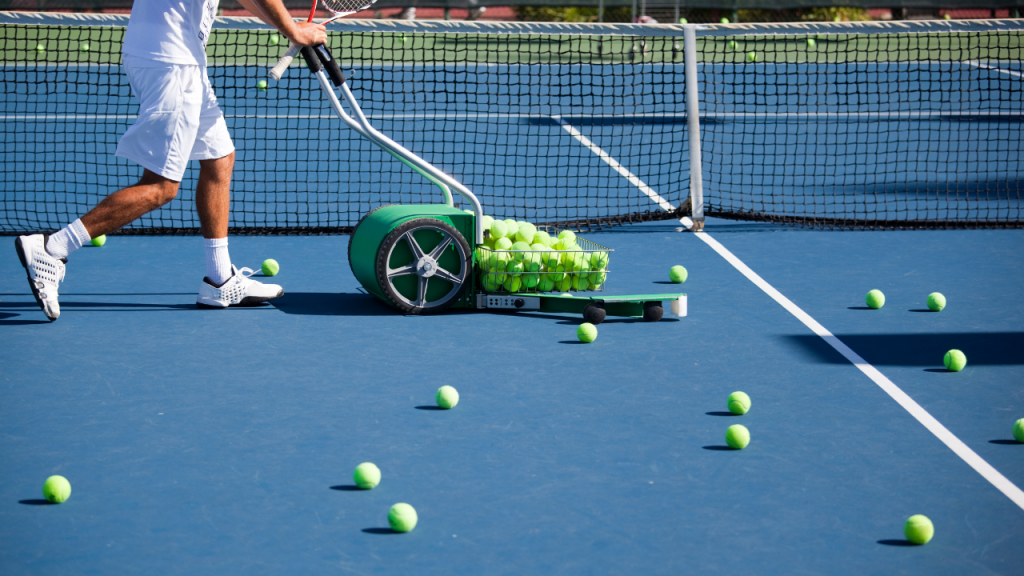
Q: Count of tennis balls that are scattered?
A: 15